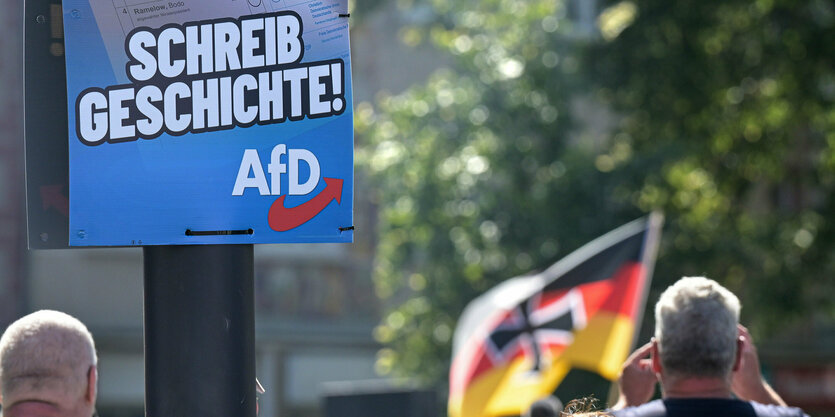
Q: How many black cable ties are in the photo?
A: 3